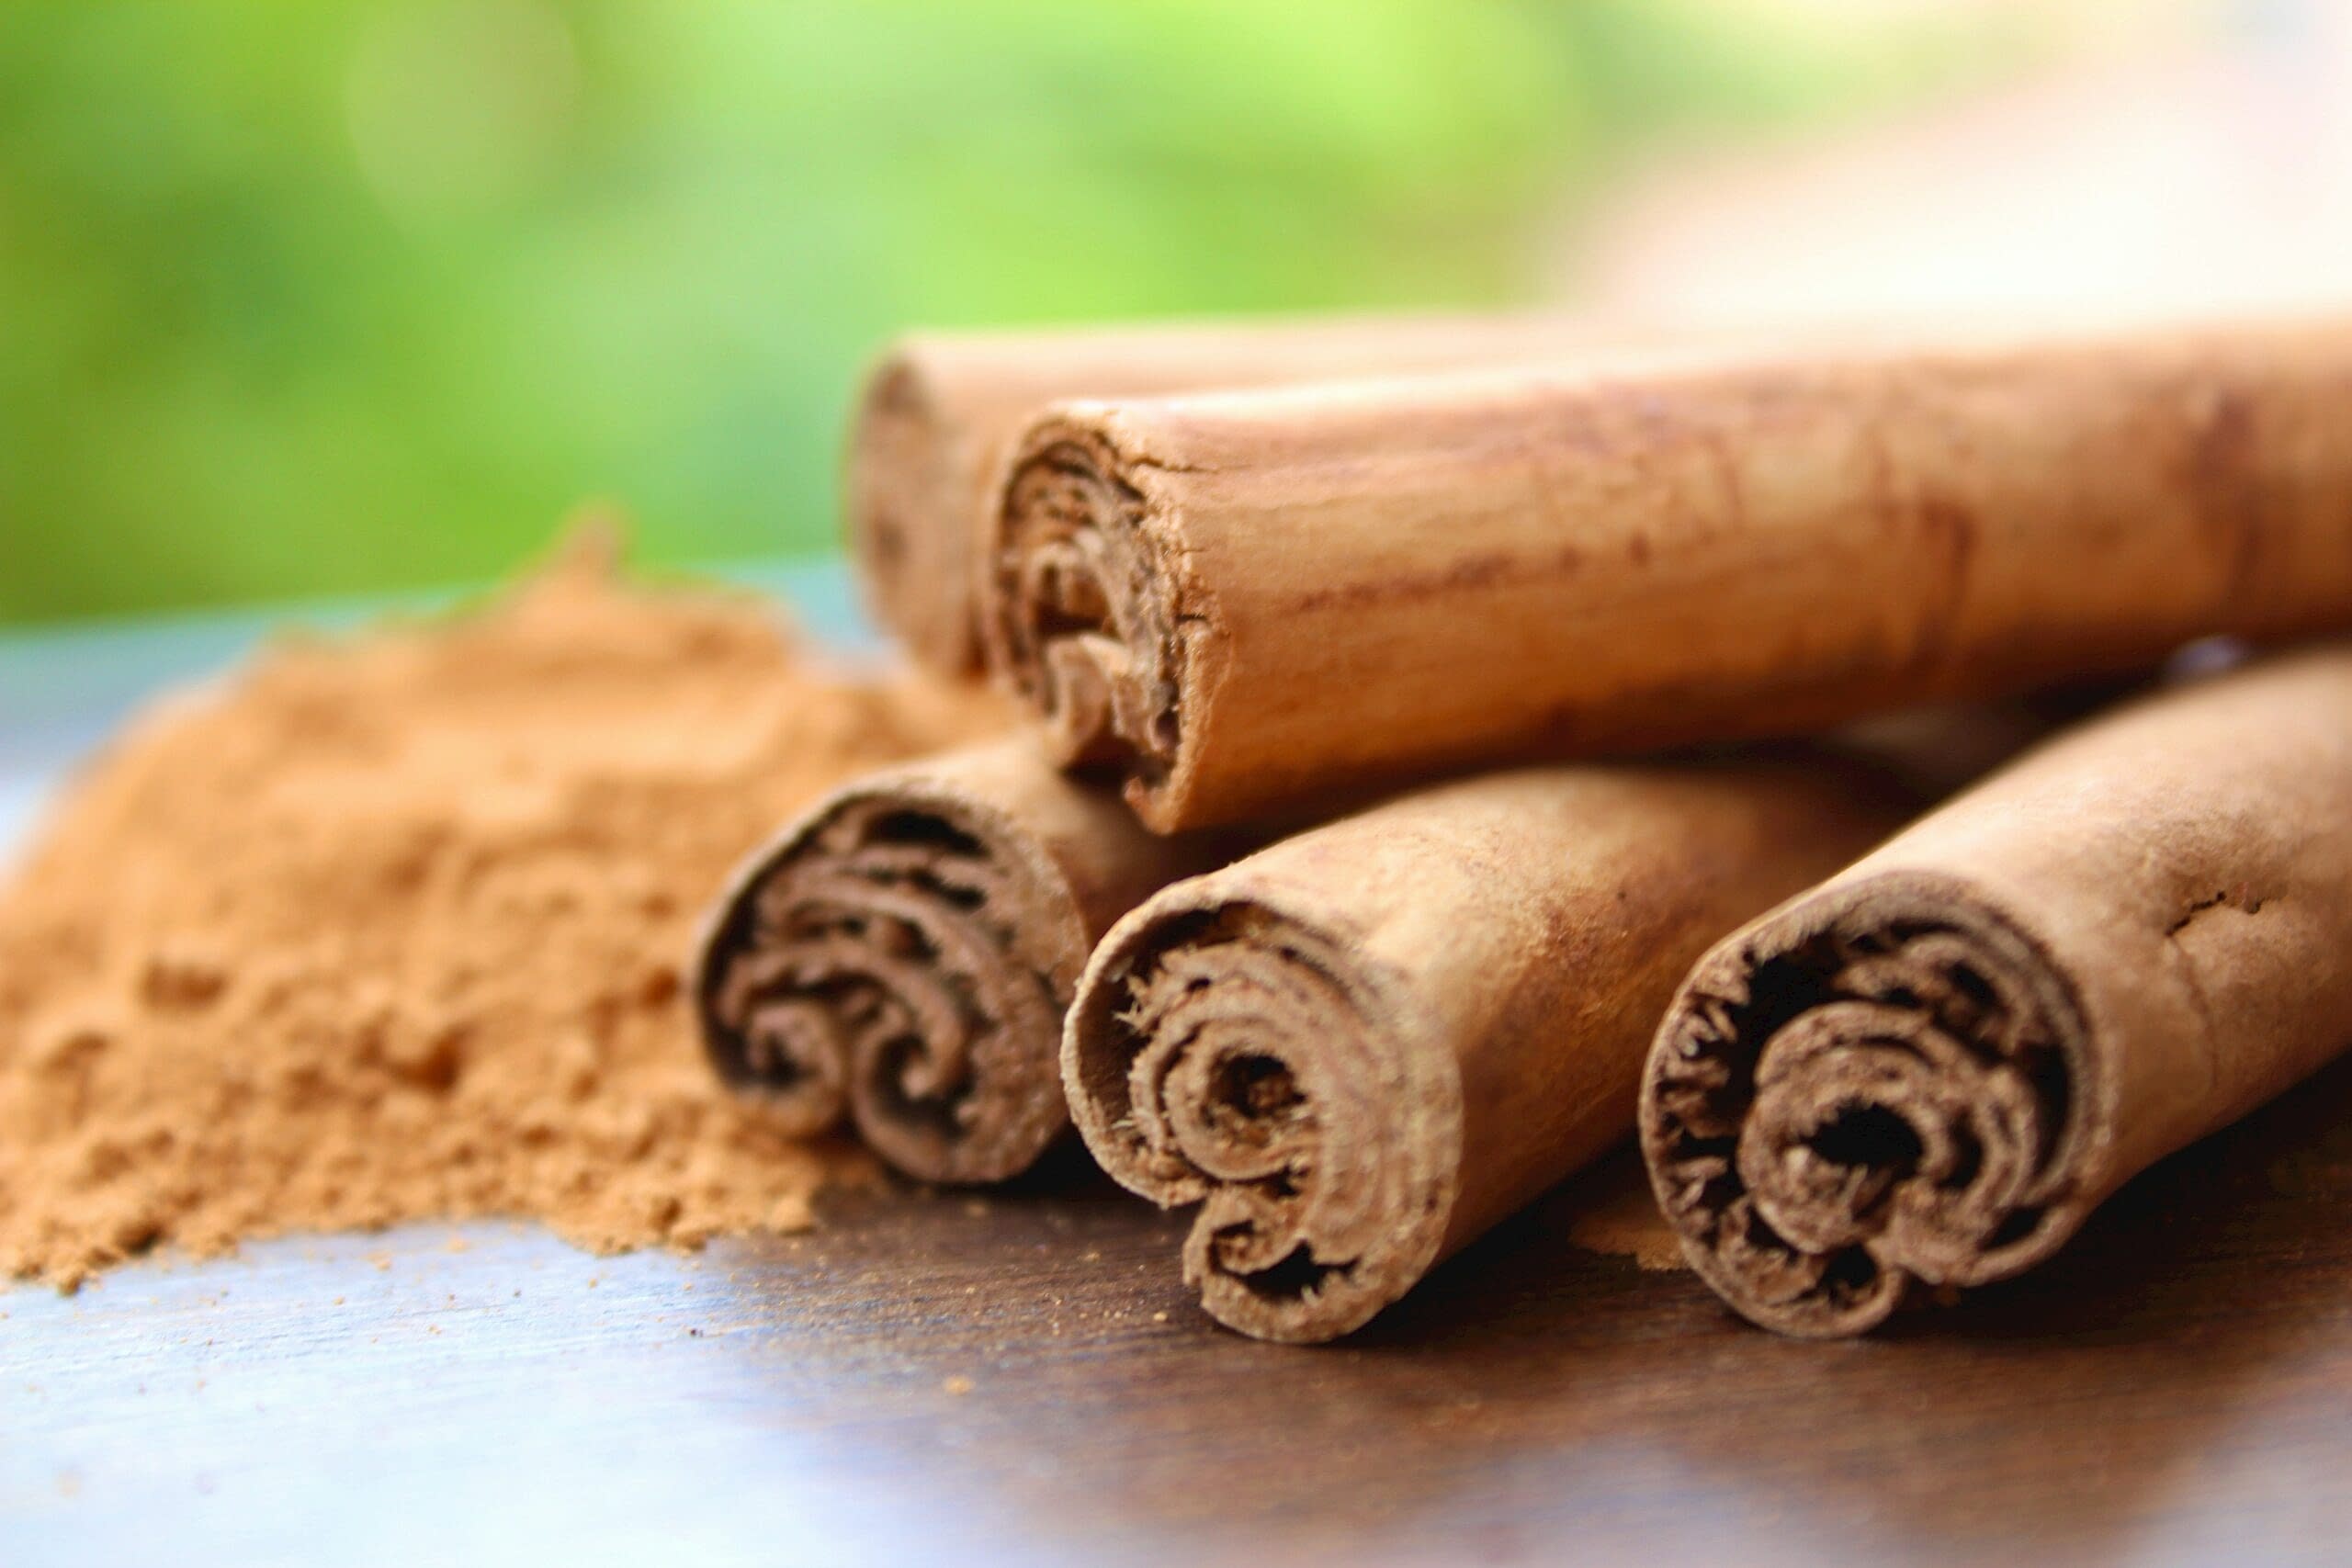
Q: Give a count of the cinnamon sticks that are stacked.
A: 5